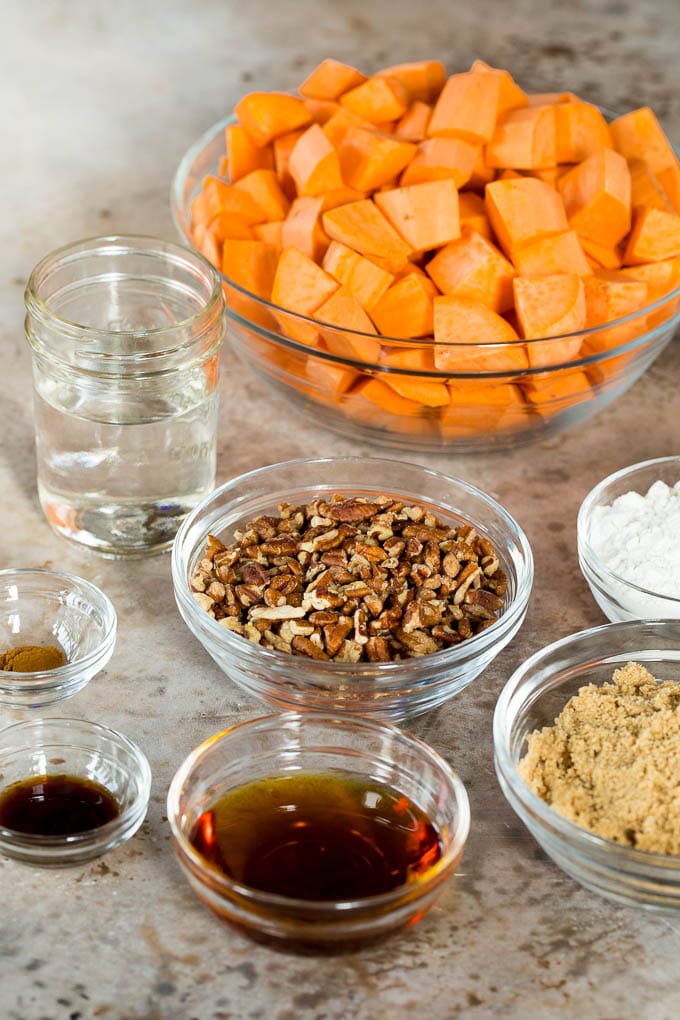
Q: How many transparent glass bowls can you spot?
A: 7